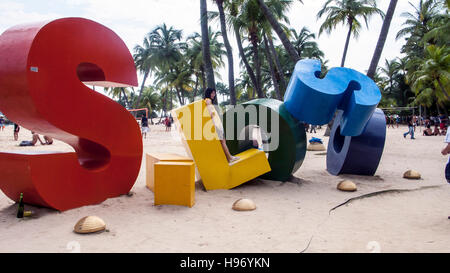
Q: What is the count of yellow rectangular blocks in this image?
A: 2